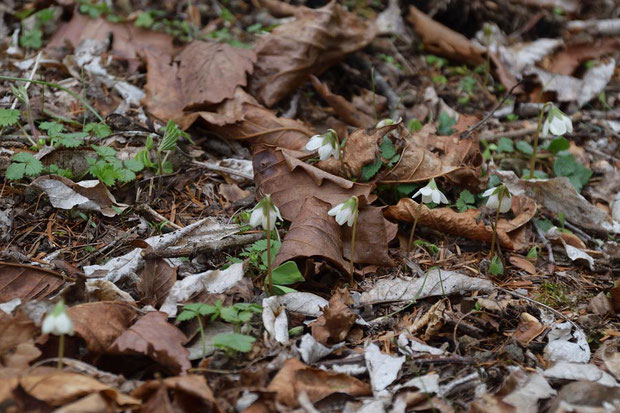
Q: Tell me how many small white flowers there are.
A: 7